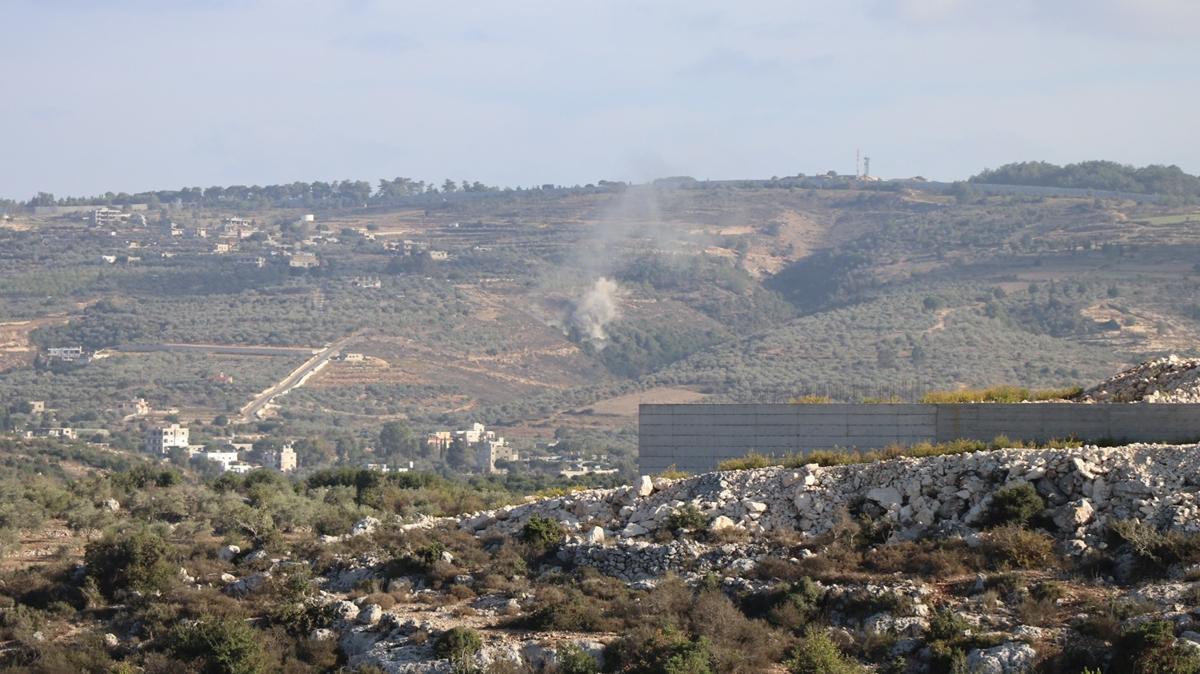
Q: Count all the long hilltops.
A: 1